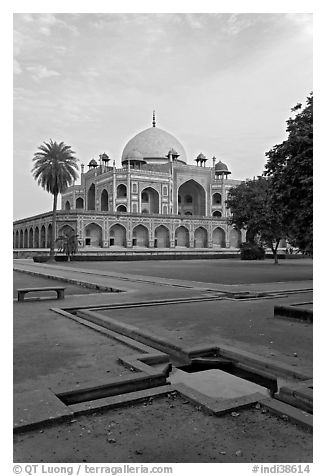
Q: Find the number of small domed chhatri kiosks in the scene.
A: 6